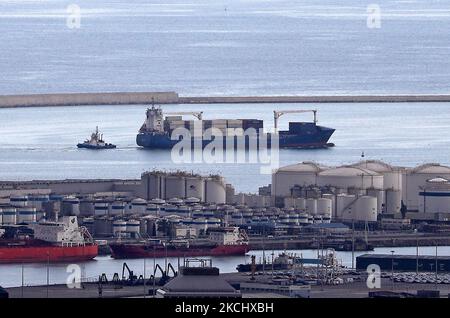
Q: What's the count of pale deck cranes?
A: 2